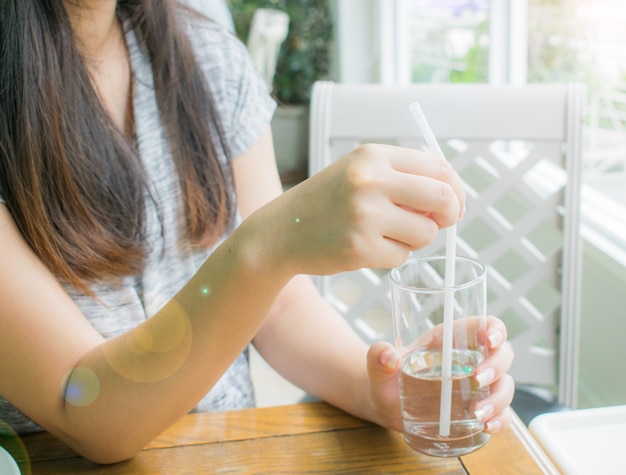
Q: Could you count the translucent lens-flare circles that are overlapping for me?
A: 3